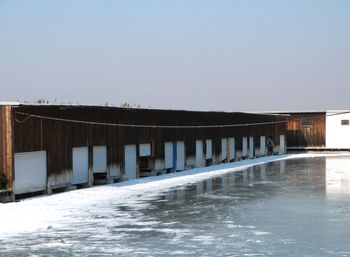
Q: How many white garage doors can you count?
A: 15